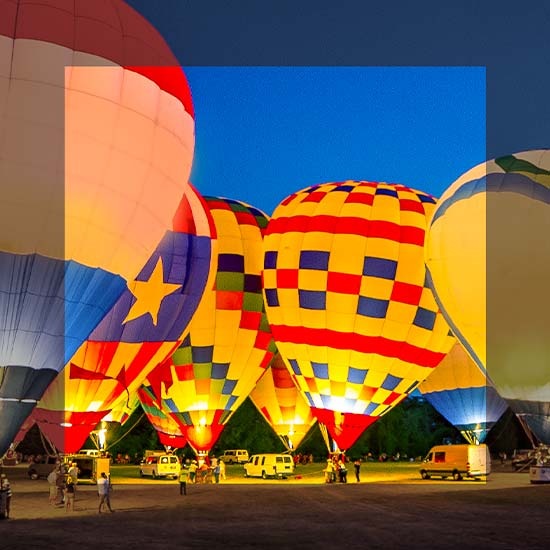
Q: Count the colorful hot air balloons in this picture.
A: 9